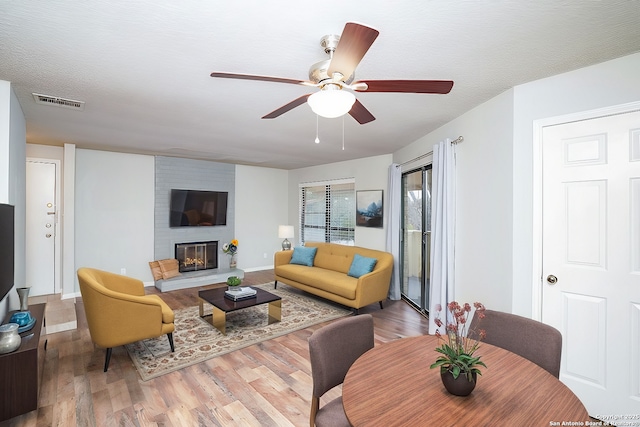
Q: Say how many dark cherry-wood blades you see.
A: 5